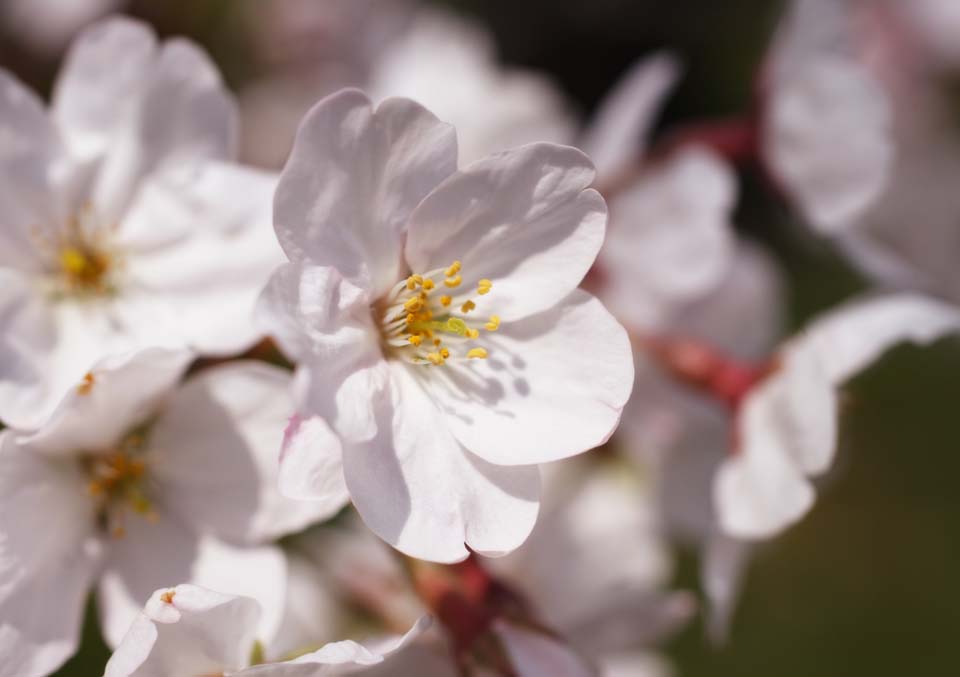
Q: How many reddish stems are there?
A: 3